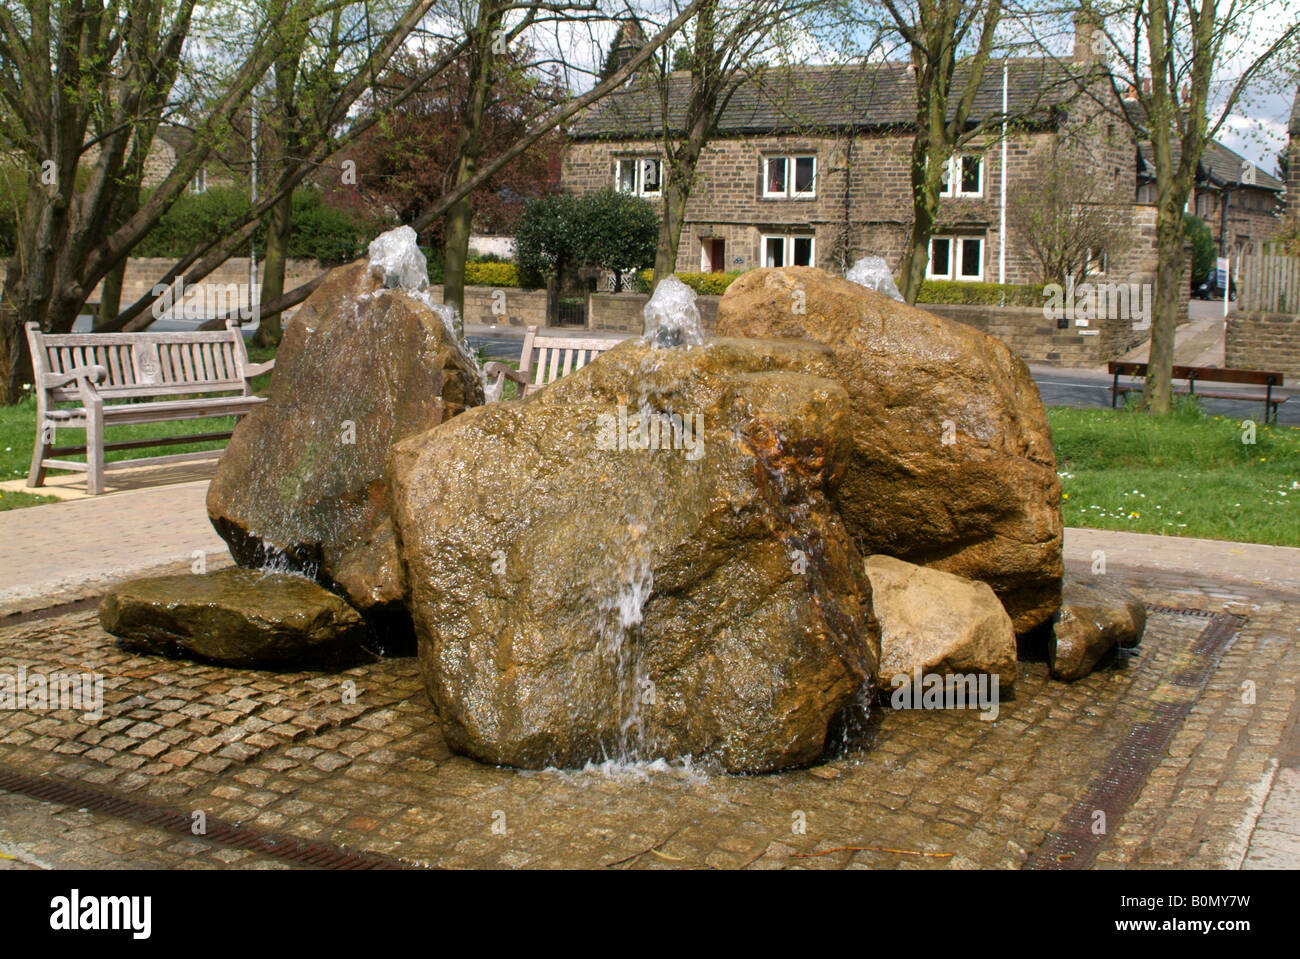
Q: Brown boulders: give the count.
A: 6